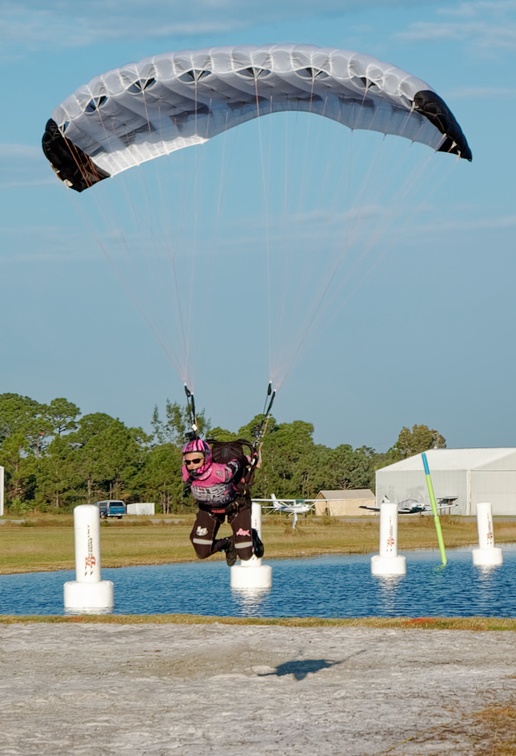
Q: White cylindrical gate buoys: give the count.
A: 4